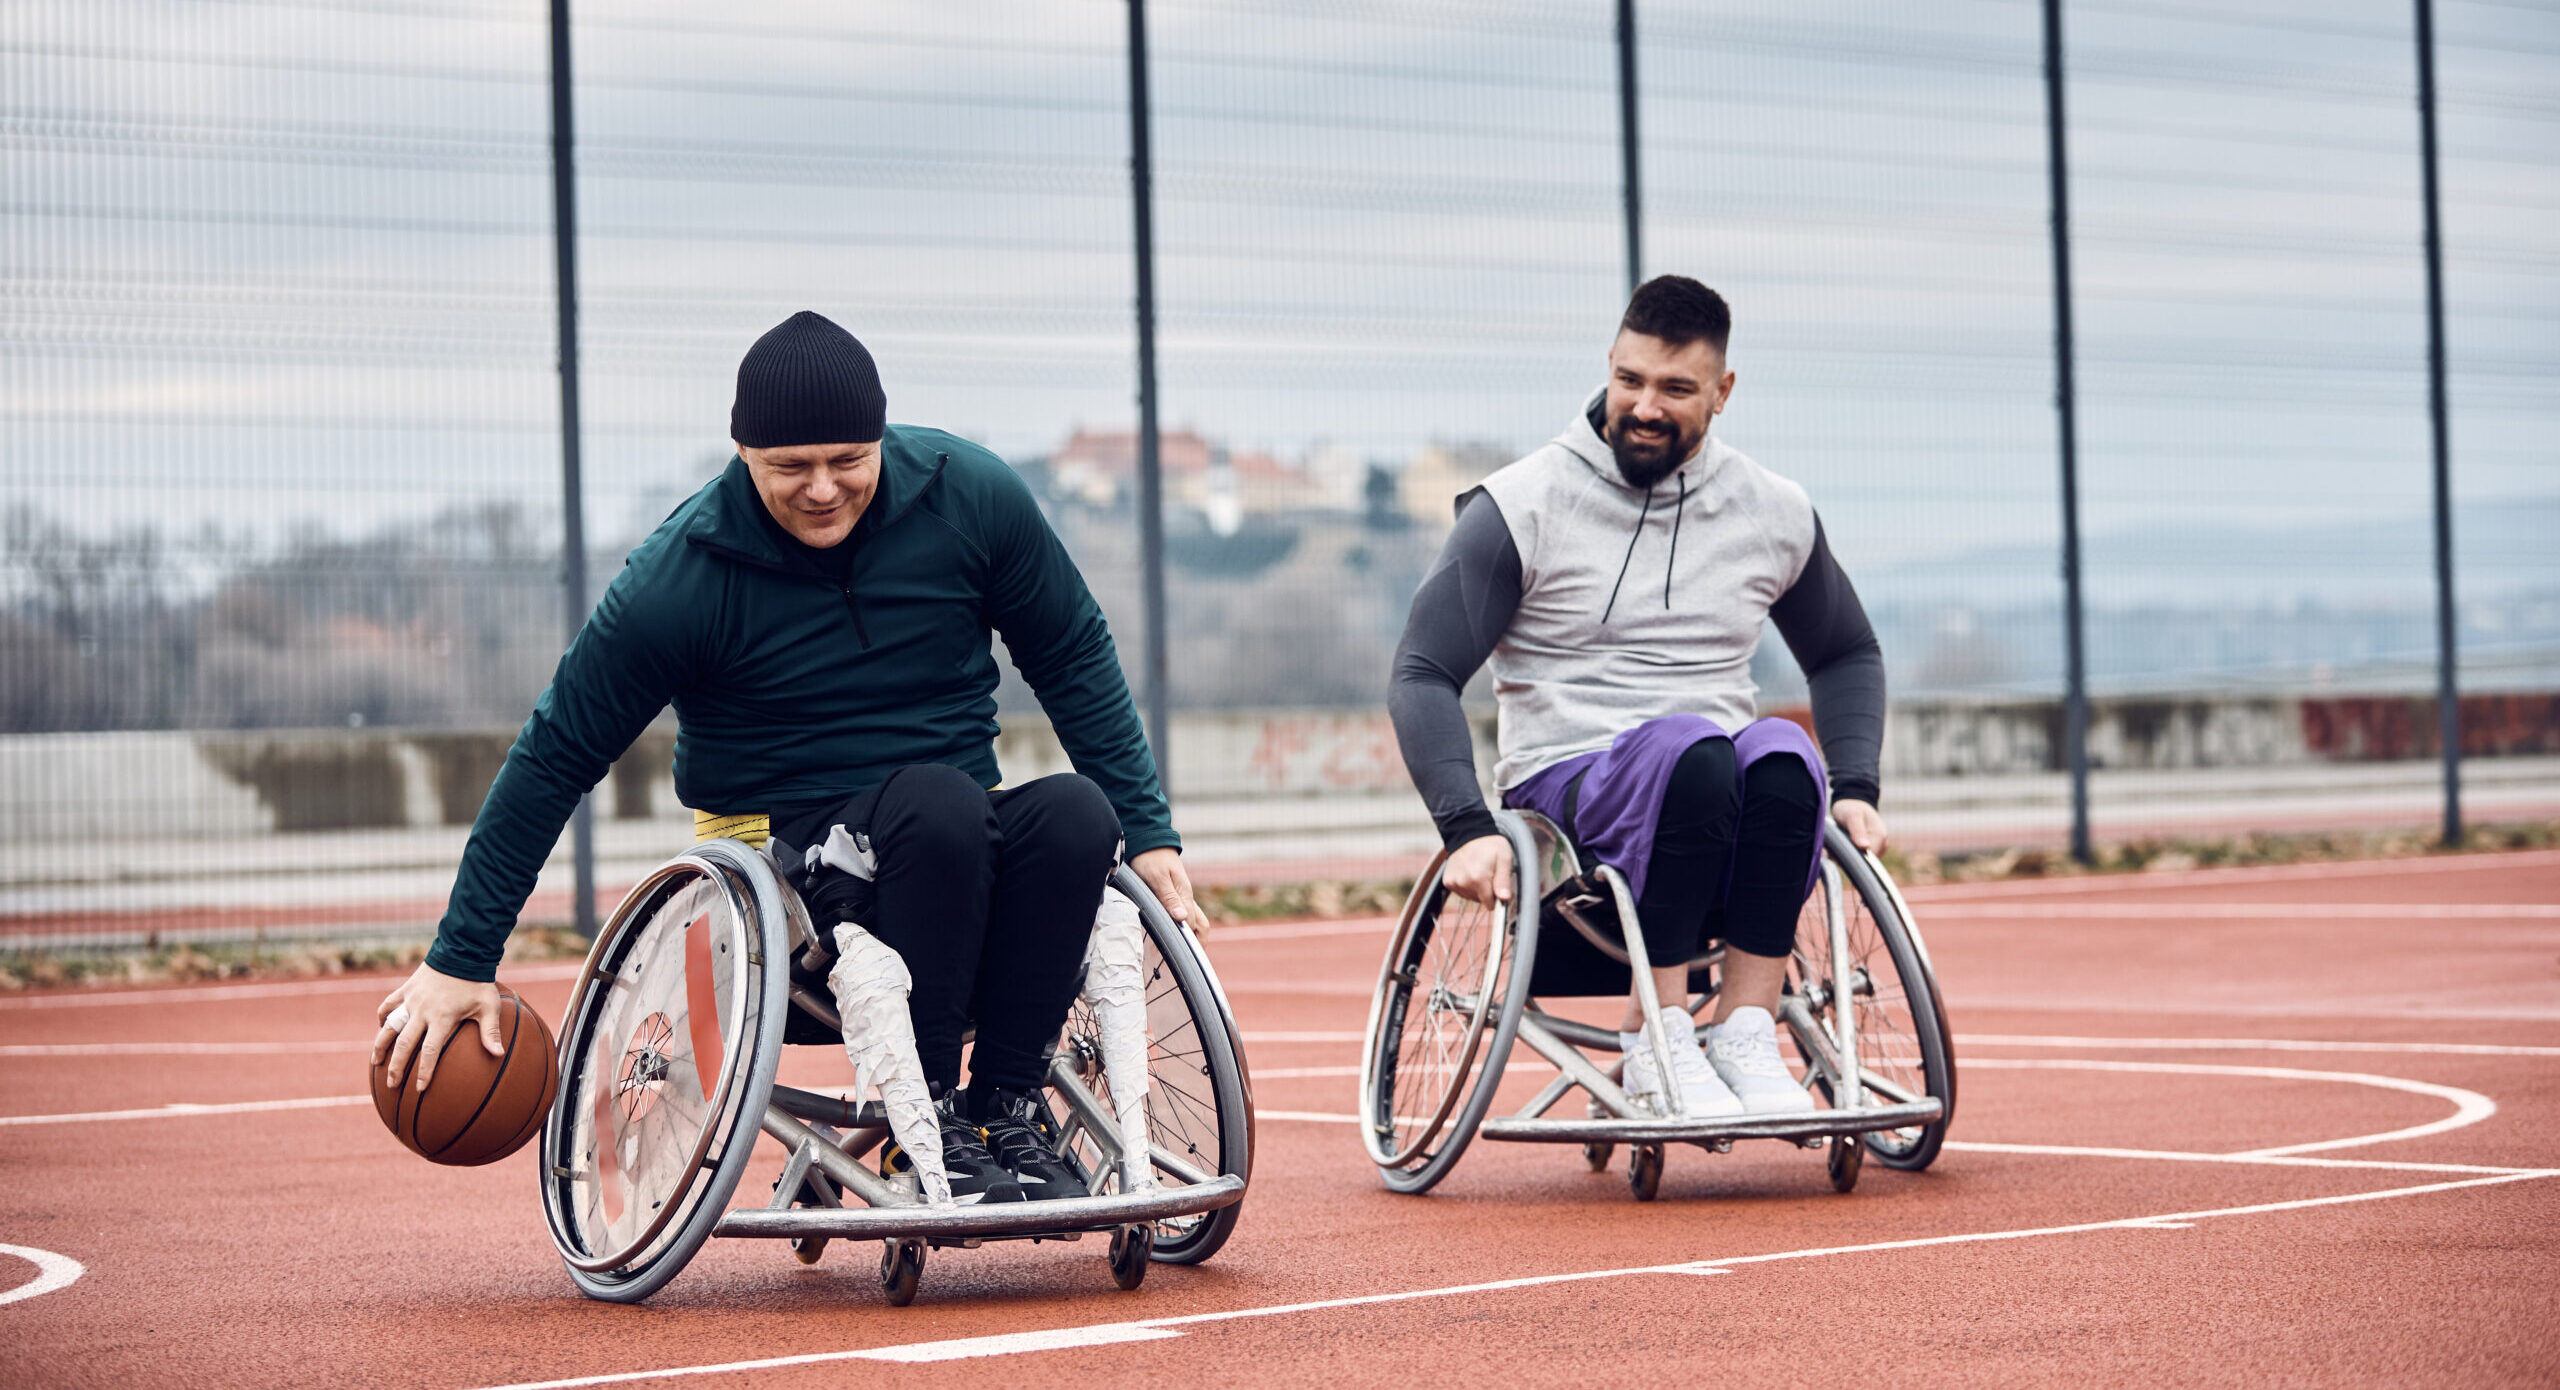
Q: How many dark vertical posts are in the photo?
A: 5